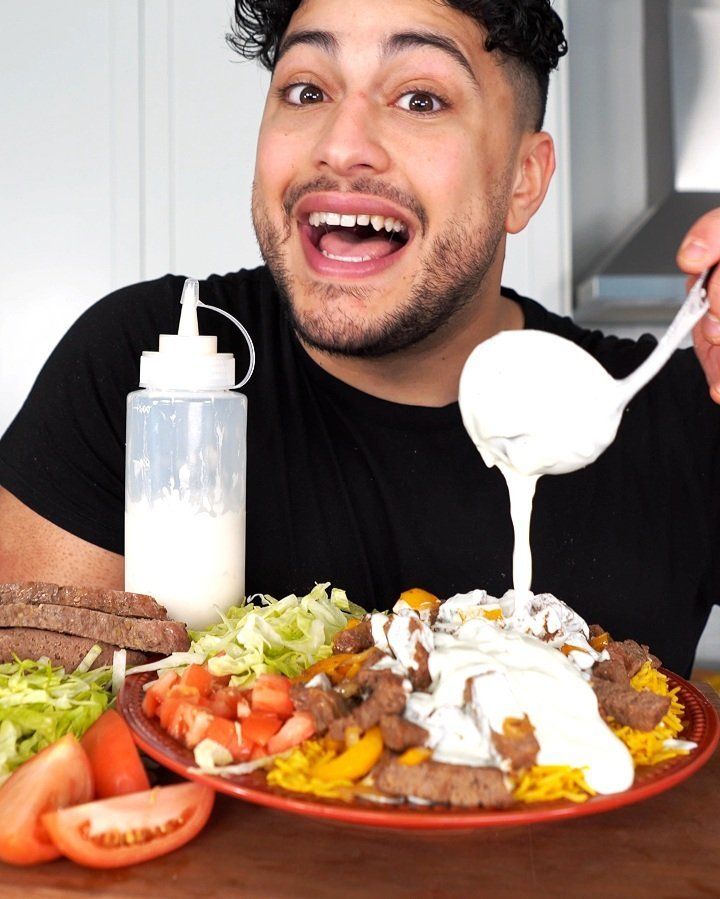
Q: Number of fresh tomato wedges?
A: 3